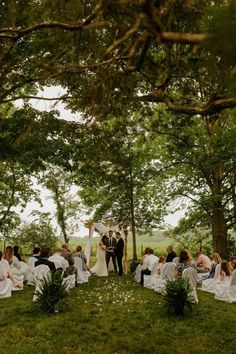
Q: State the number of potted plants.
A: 2